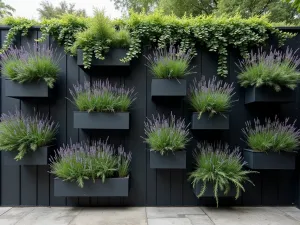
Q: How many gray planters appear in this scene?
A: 11